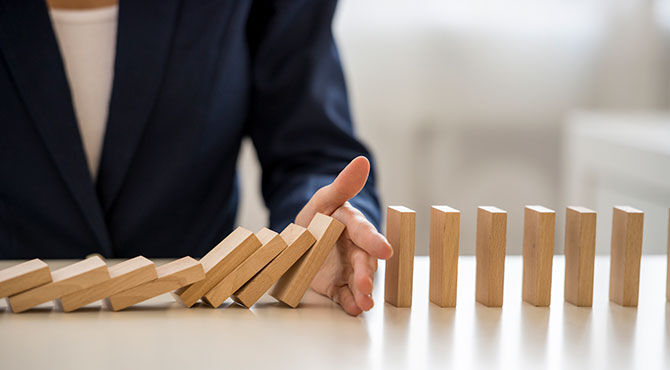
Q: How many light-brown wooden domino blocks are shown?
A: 15